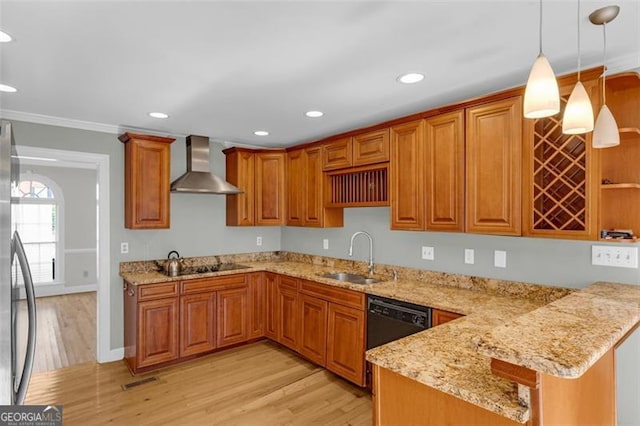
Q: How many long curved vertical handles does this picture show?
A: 1